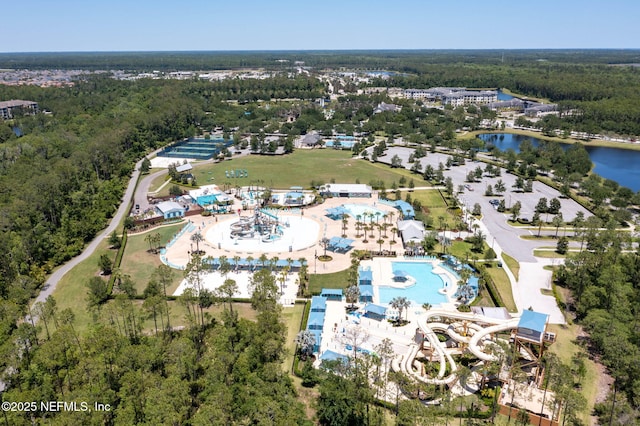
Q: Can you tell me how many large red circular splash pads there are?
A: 0